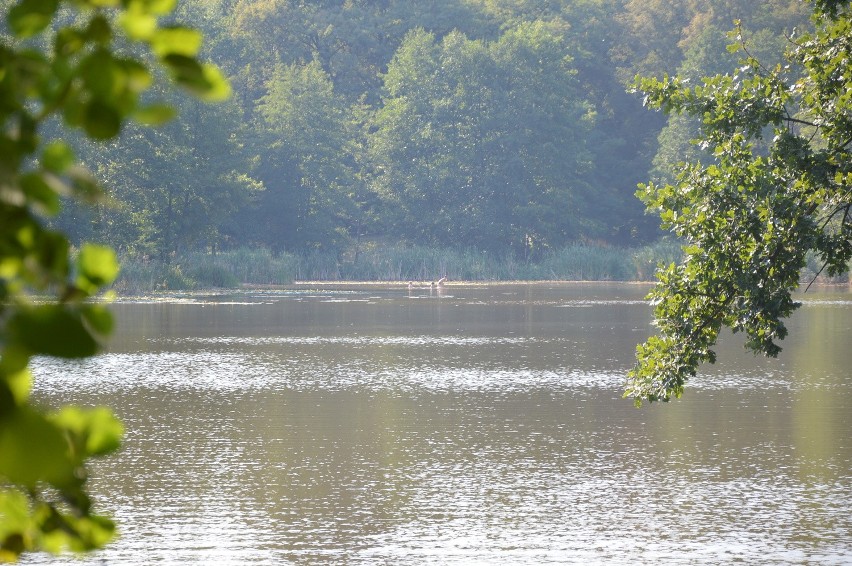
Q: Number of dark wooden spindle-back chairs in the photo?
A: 0